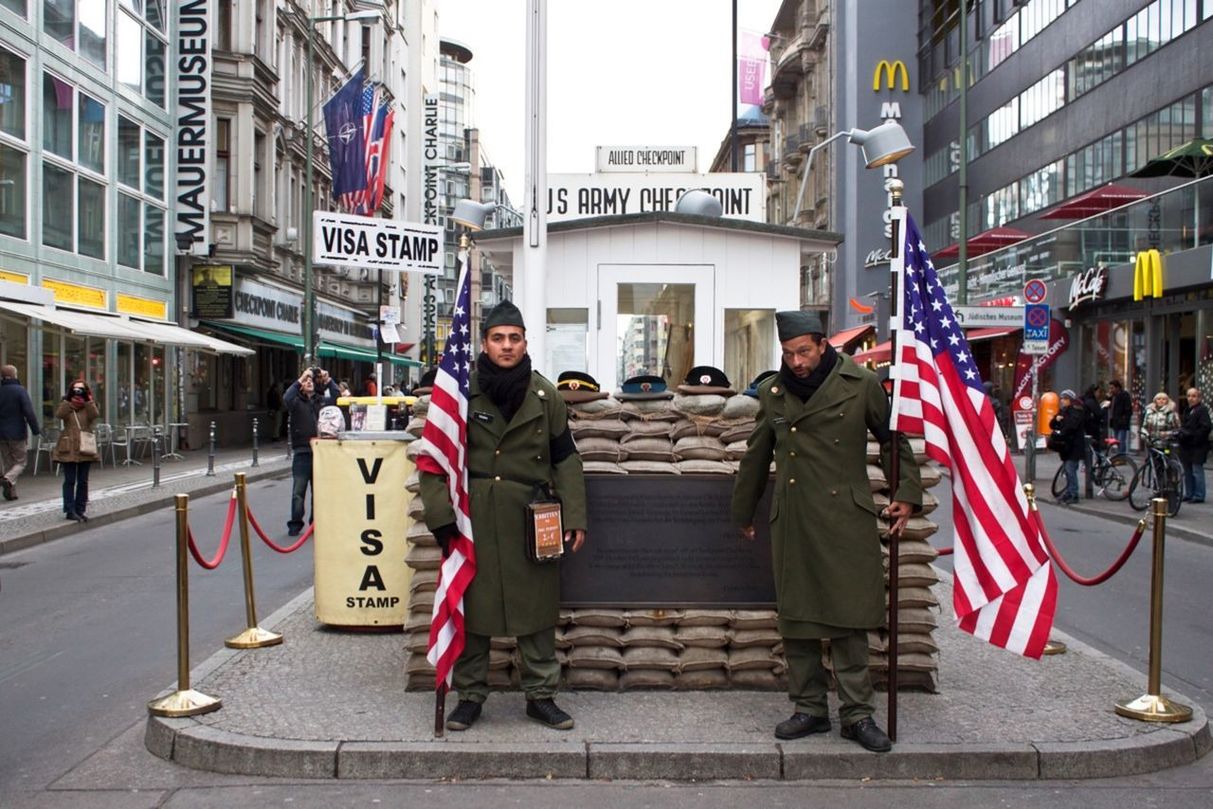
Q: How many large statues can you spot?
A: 0